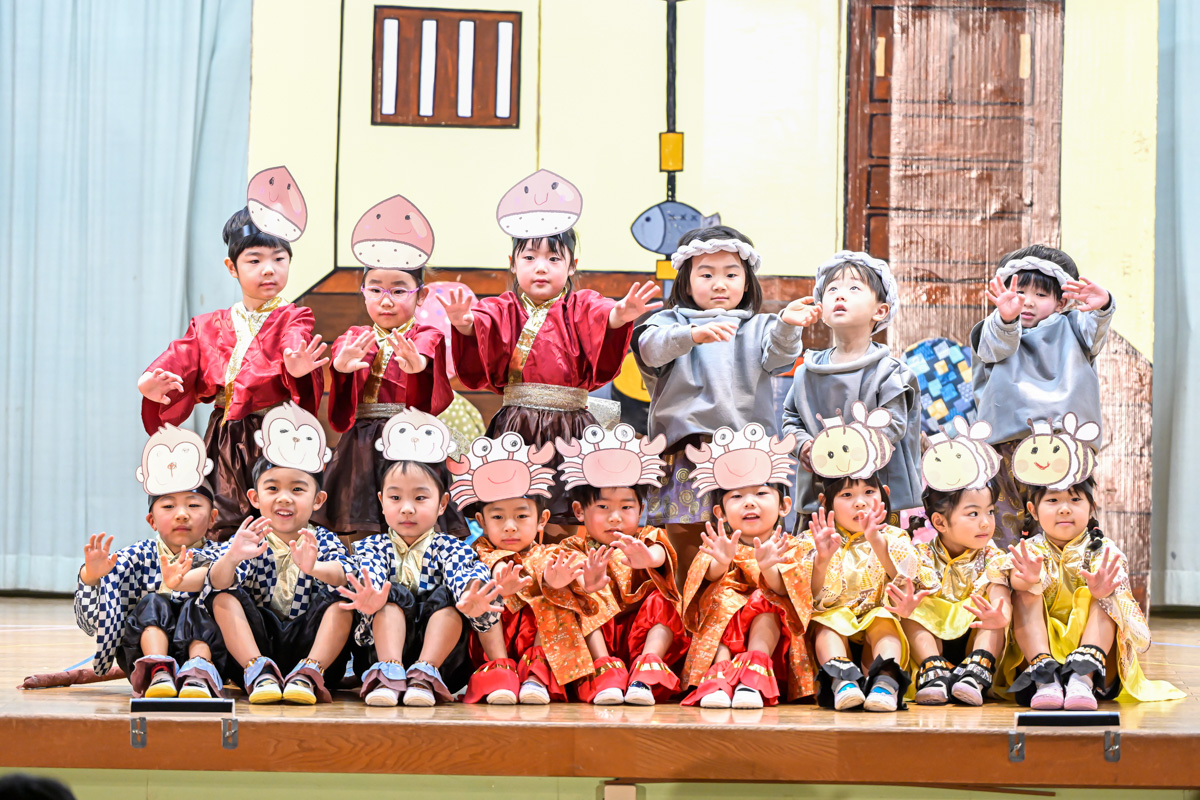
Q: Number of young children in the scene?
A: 15